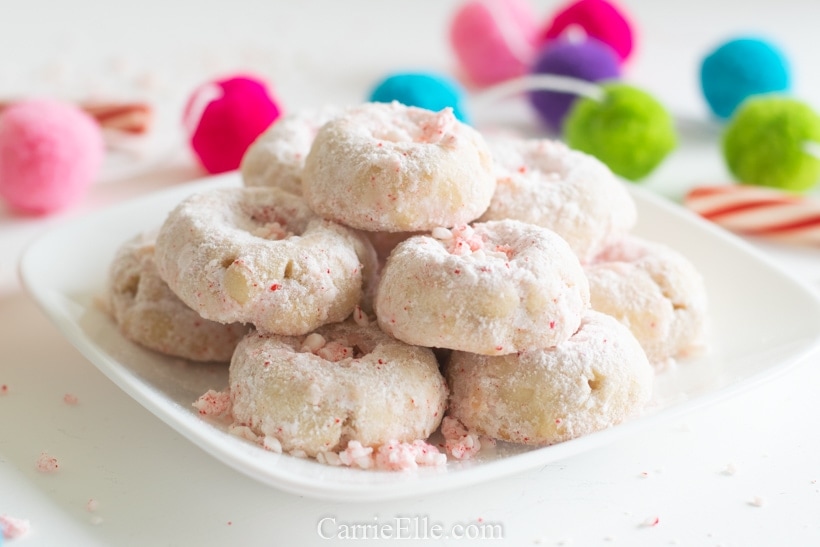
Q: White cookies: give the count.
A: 9